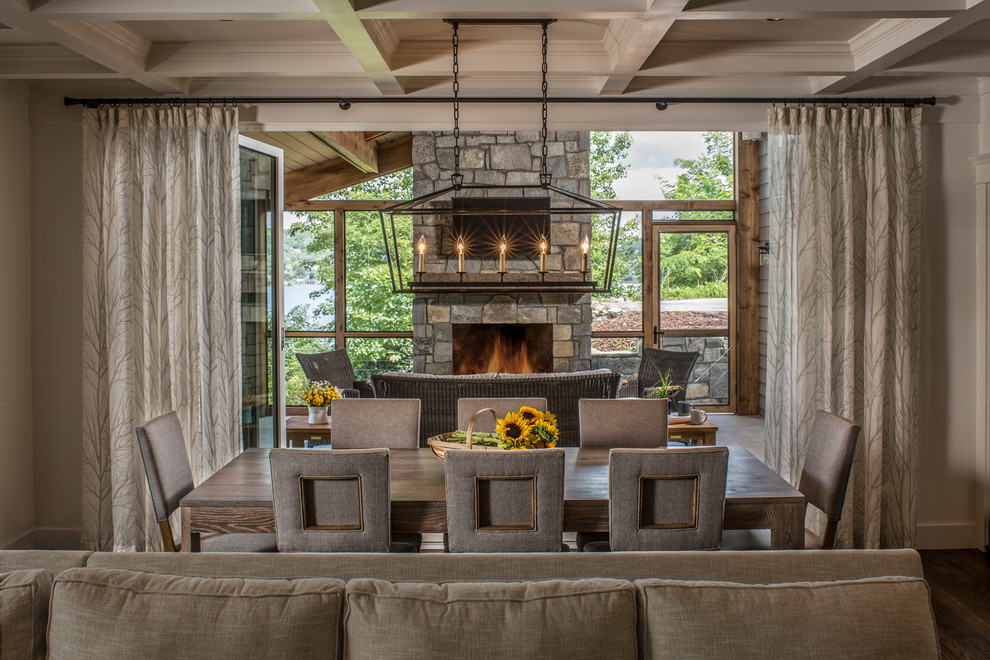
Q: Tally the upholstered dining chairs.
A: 8